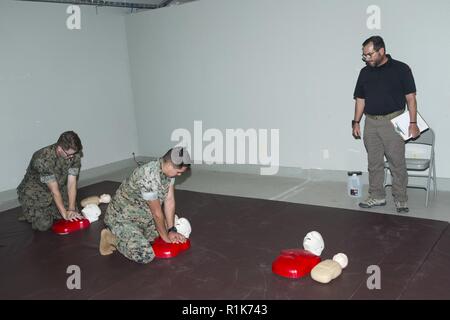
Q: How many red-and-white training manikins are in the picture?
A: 3